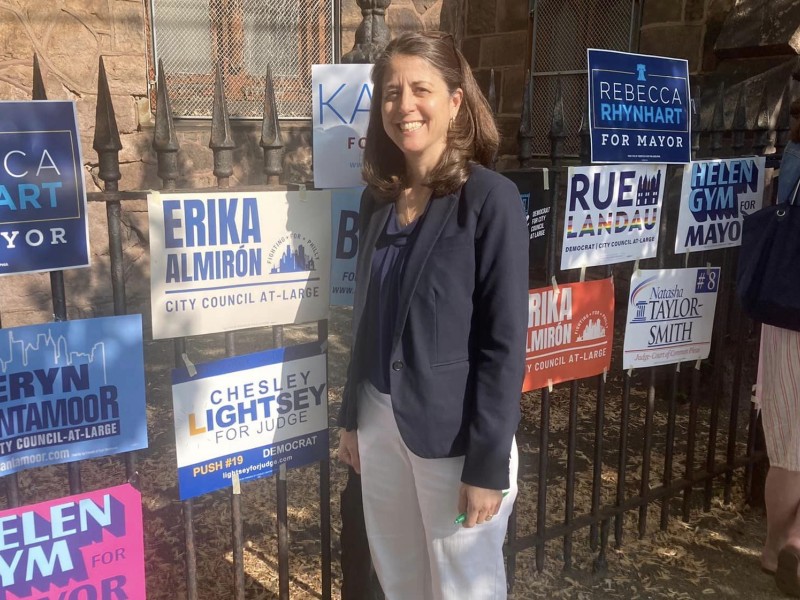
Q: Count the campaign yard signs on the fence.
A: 13